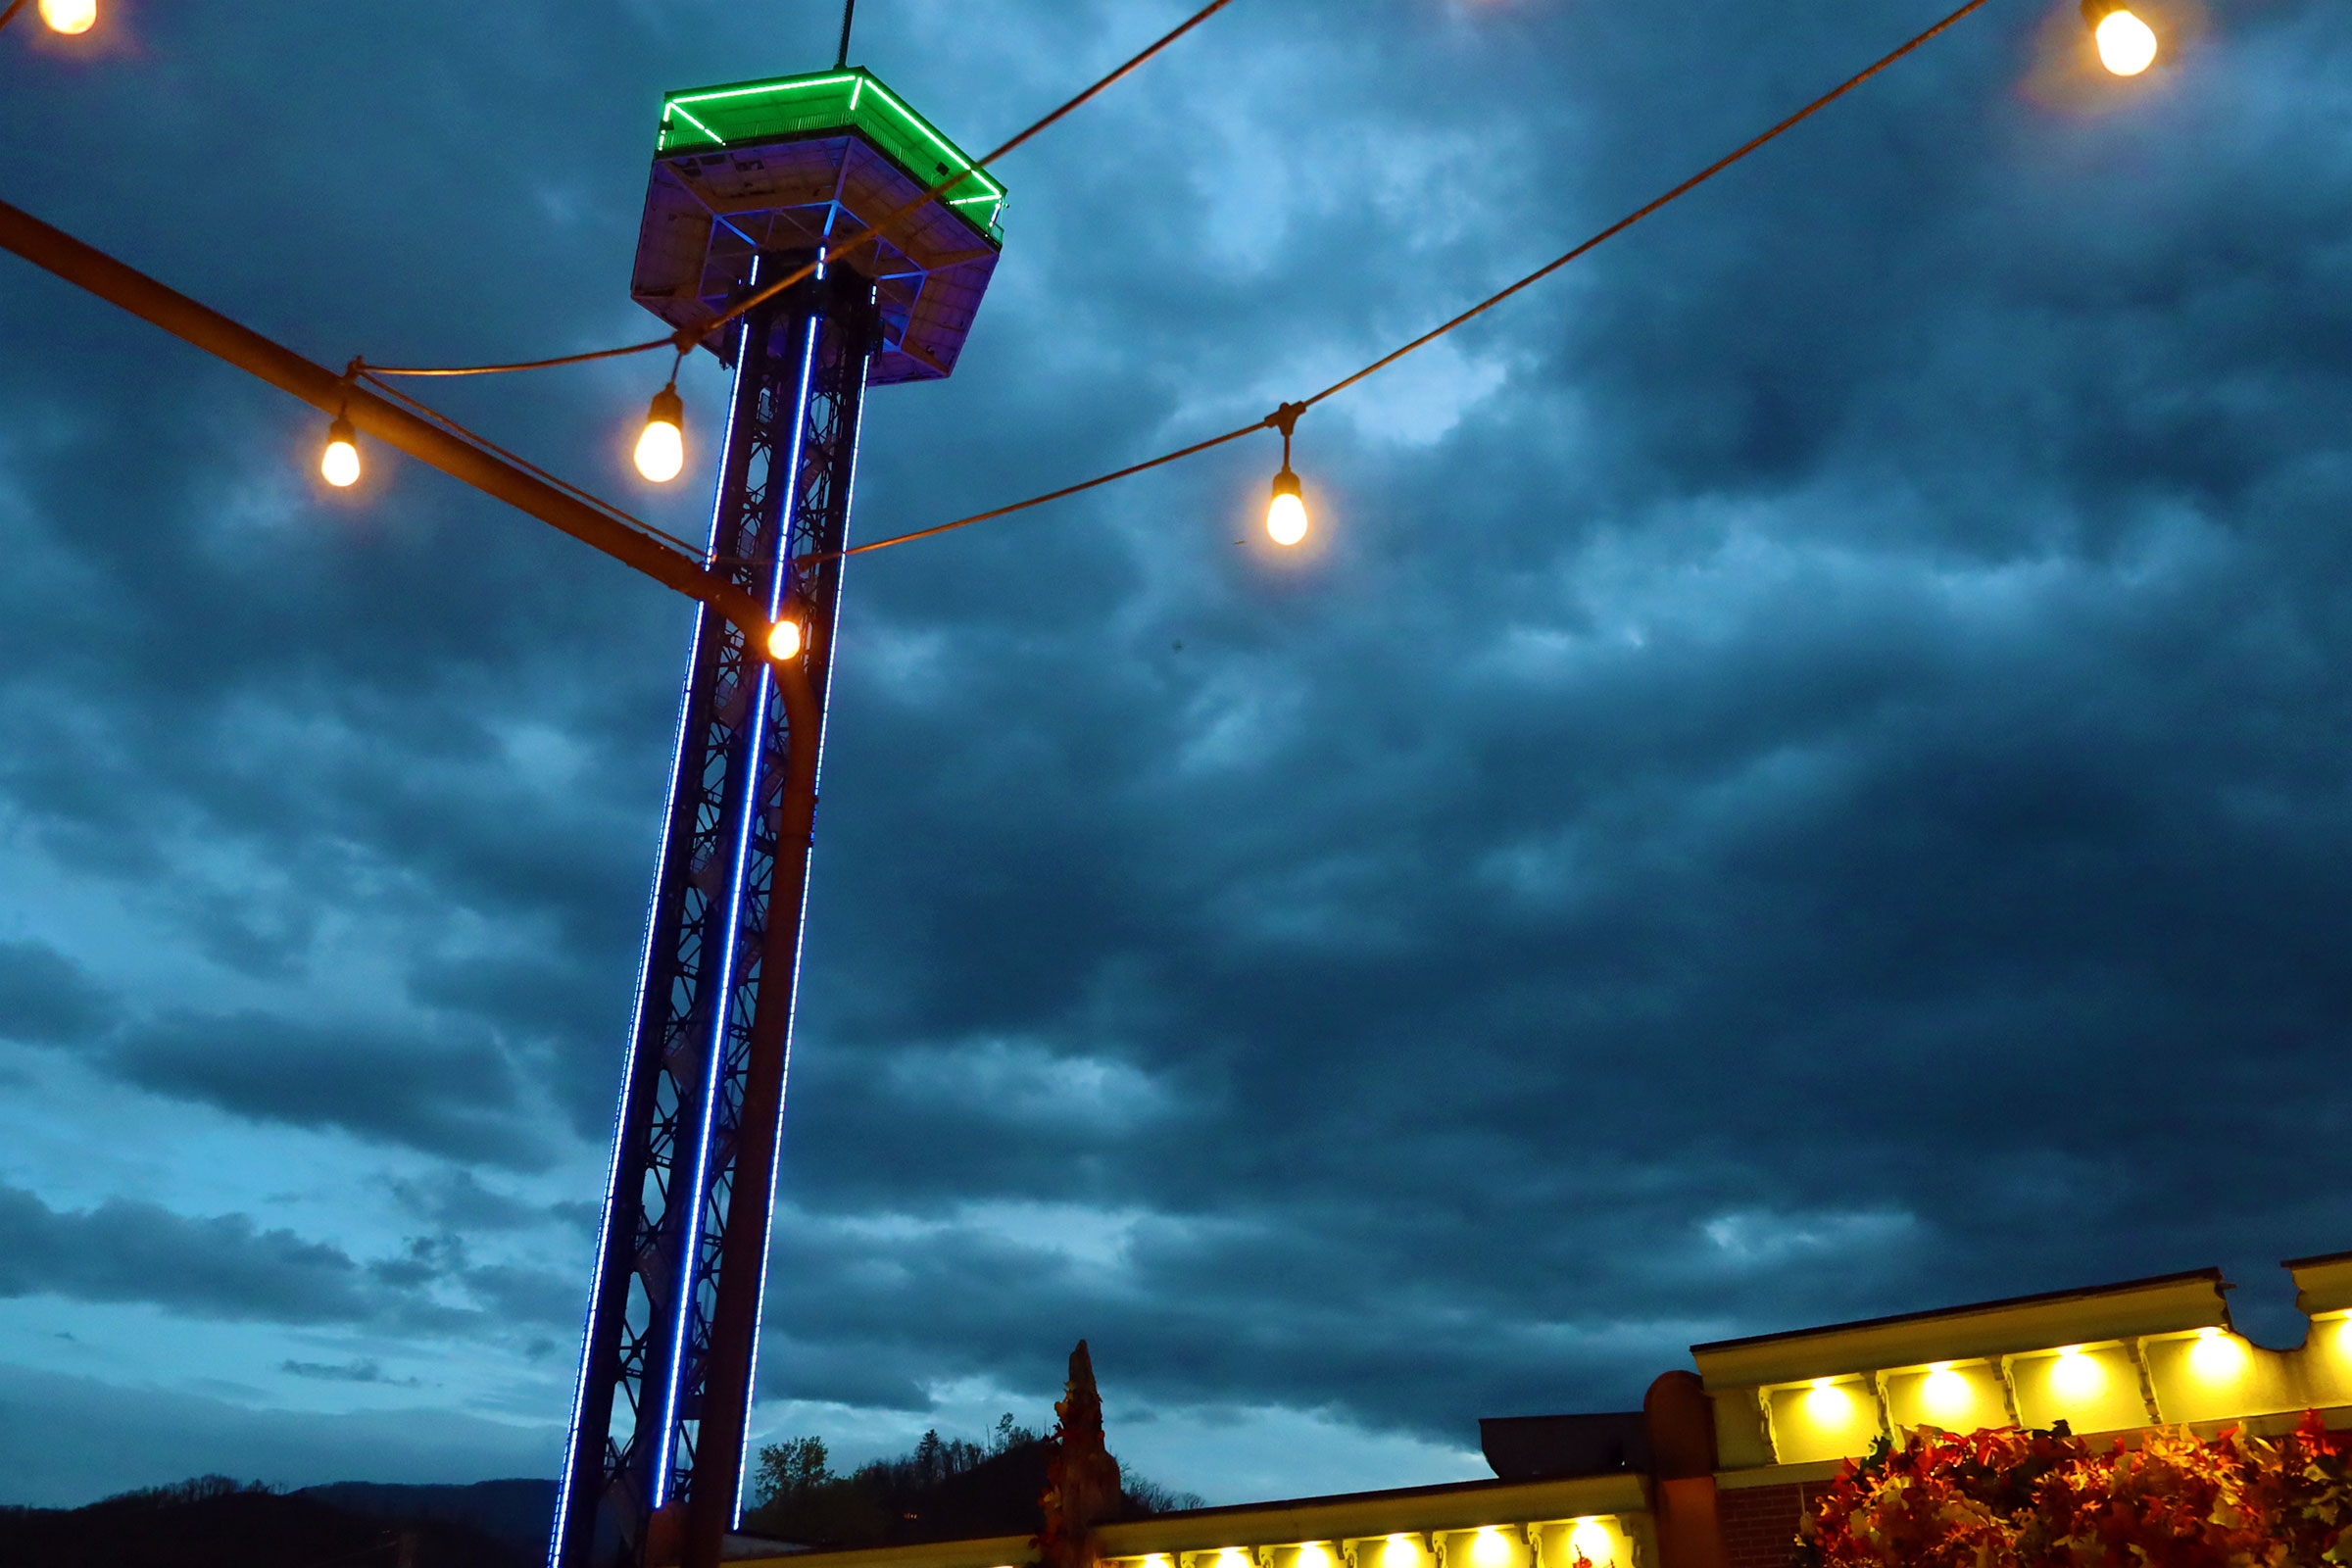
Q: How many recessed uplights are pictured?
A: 11